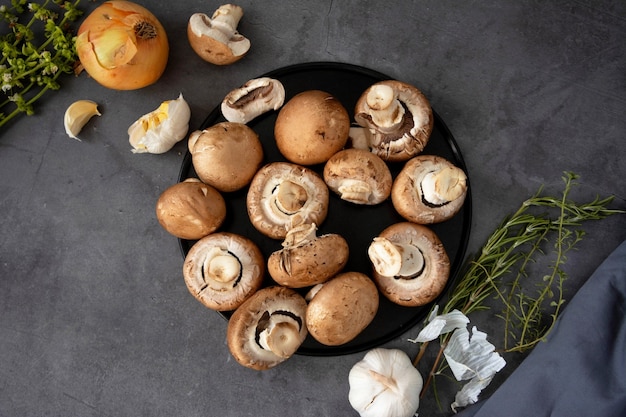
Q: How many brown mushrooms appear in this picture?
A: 14